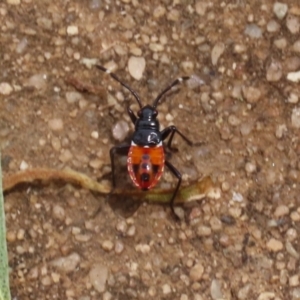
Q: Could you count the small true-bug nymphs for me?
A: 1